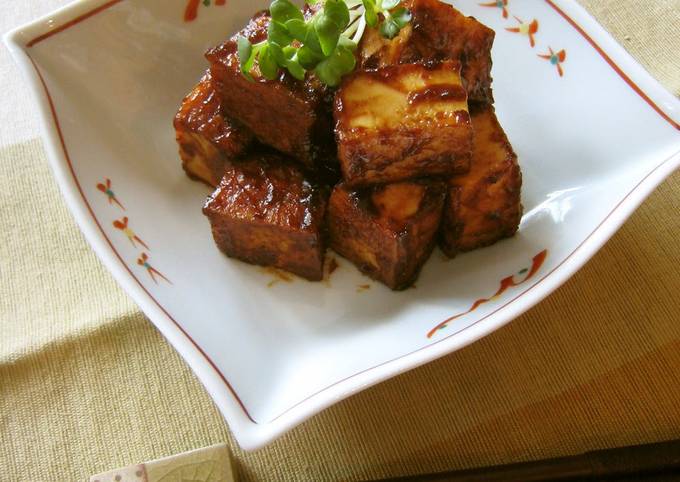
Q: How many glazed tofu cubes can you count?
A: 7